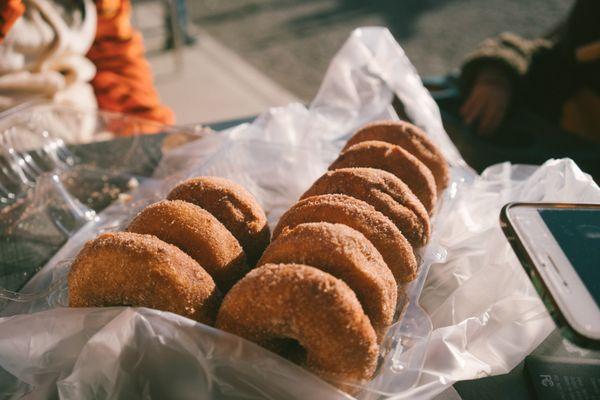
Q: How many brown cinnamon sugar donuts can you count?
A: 9